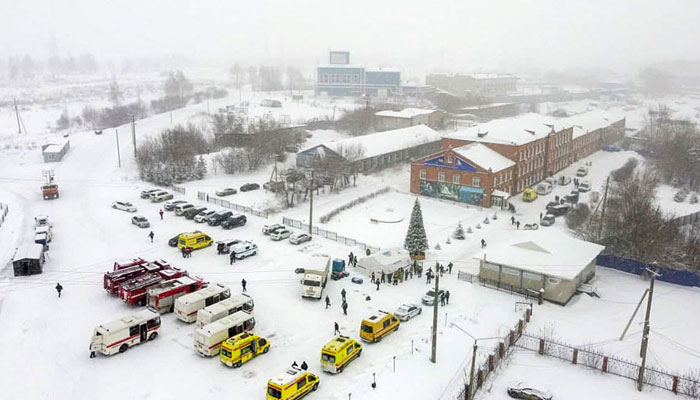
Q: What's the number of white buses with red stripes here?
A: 4